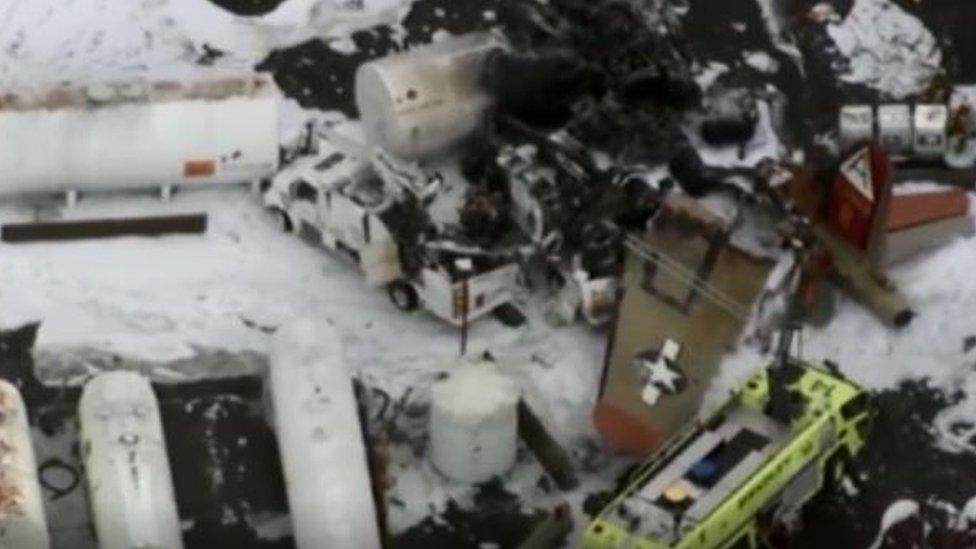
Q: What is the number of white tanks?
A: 6